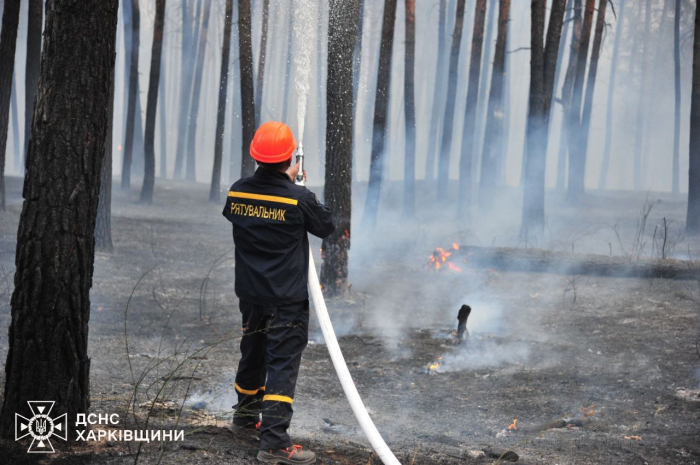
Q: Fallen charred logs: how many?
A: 1